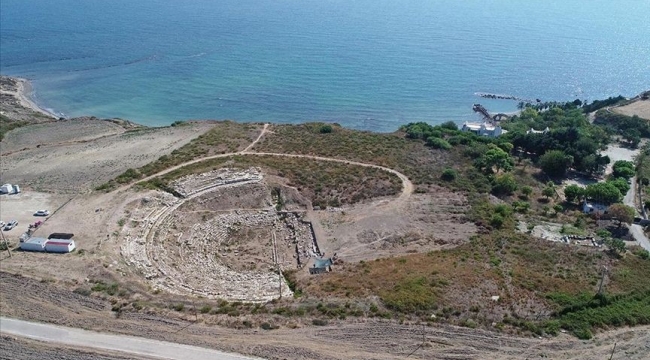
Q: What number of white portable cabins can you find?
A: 2